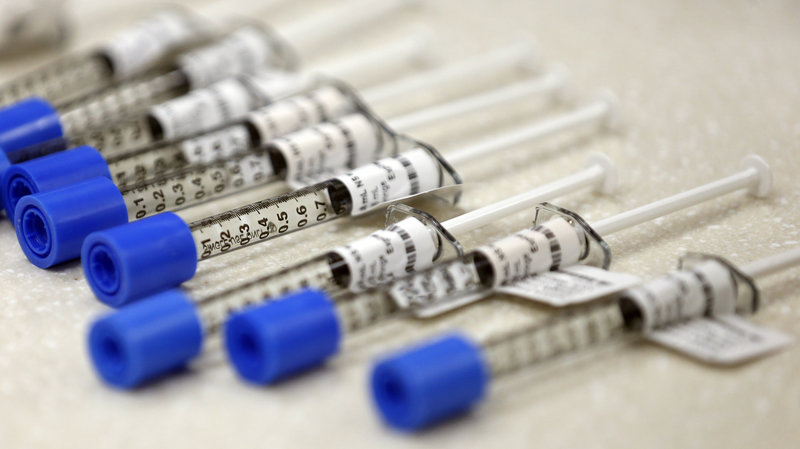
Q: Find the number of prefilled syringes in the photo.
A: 9